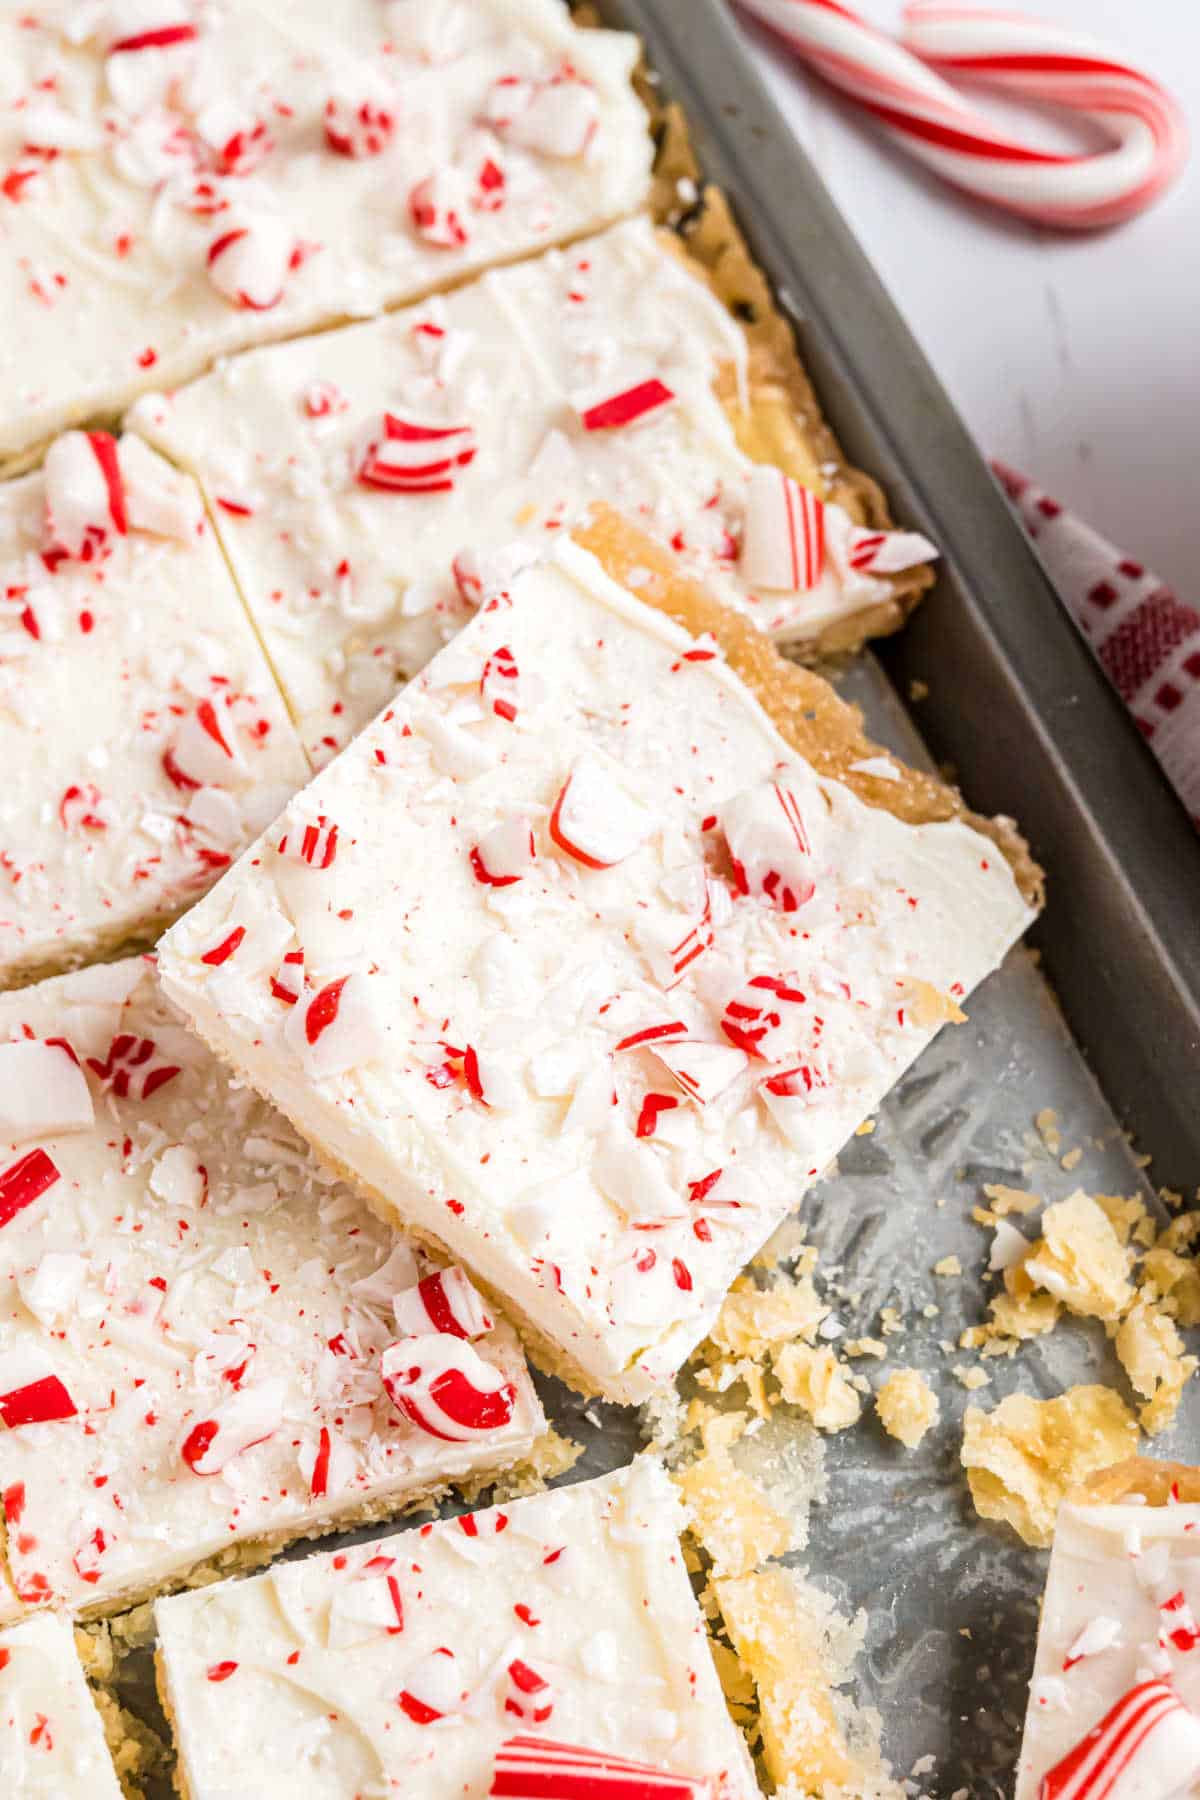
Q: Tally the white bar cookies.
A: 8